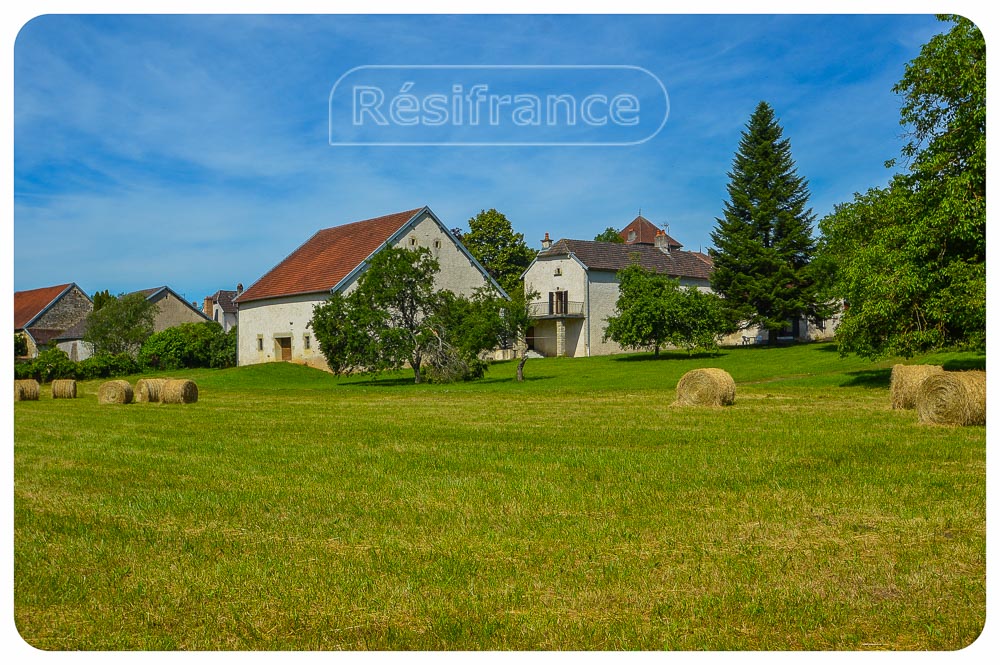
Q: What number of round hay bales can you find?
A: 8